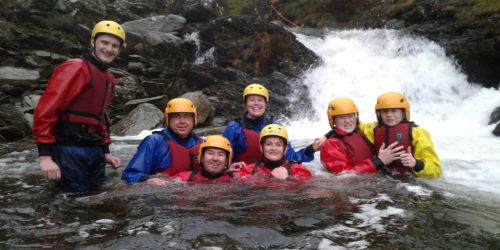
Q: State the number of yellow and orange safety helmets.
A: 7